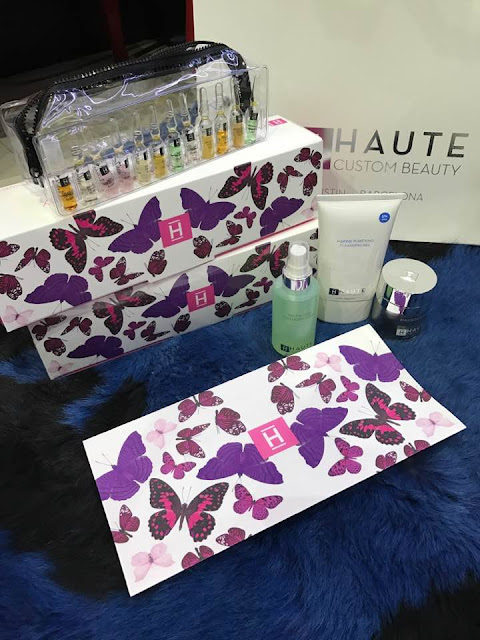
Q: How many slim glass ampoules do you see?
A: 12